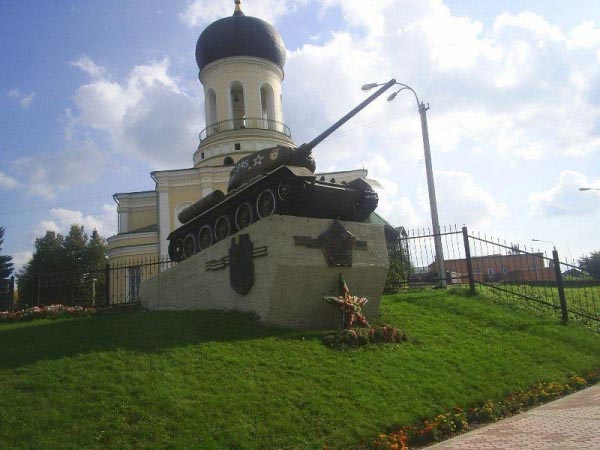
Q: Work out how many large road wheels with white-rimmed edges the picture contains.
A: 5